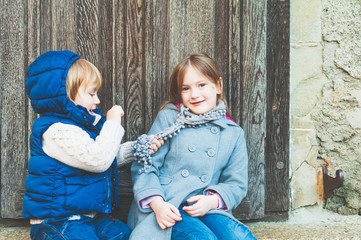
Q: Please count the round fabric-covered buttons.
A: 5